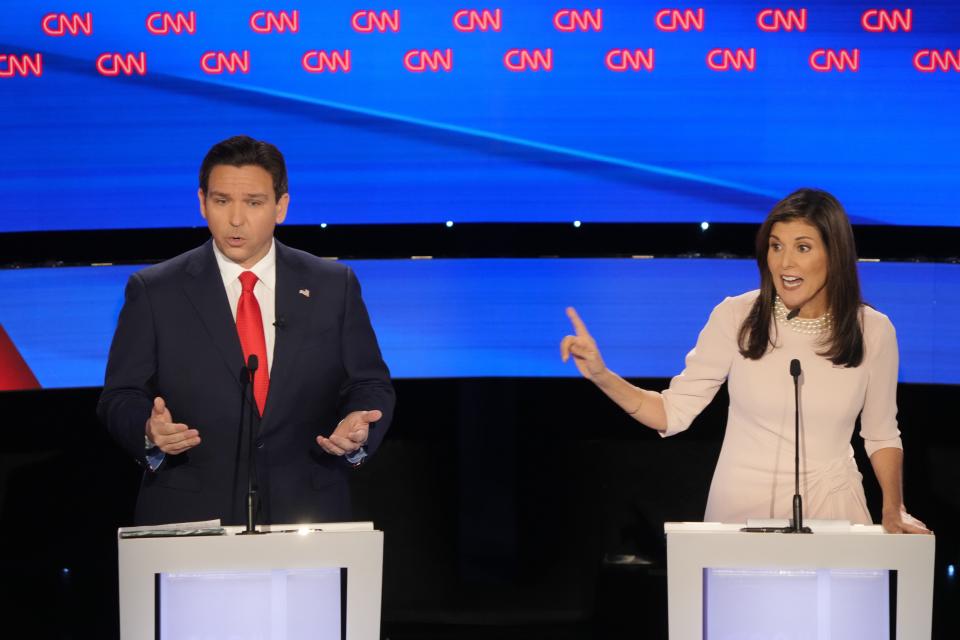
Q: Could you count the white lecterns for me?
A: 2